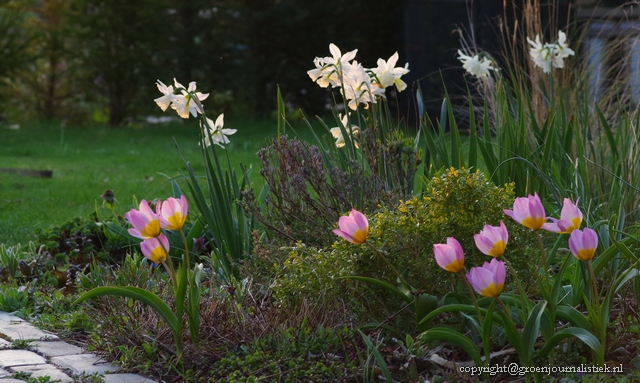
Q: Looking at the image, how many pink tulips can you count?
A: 10